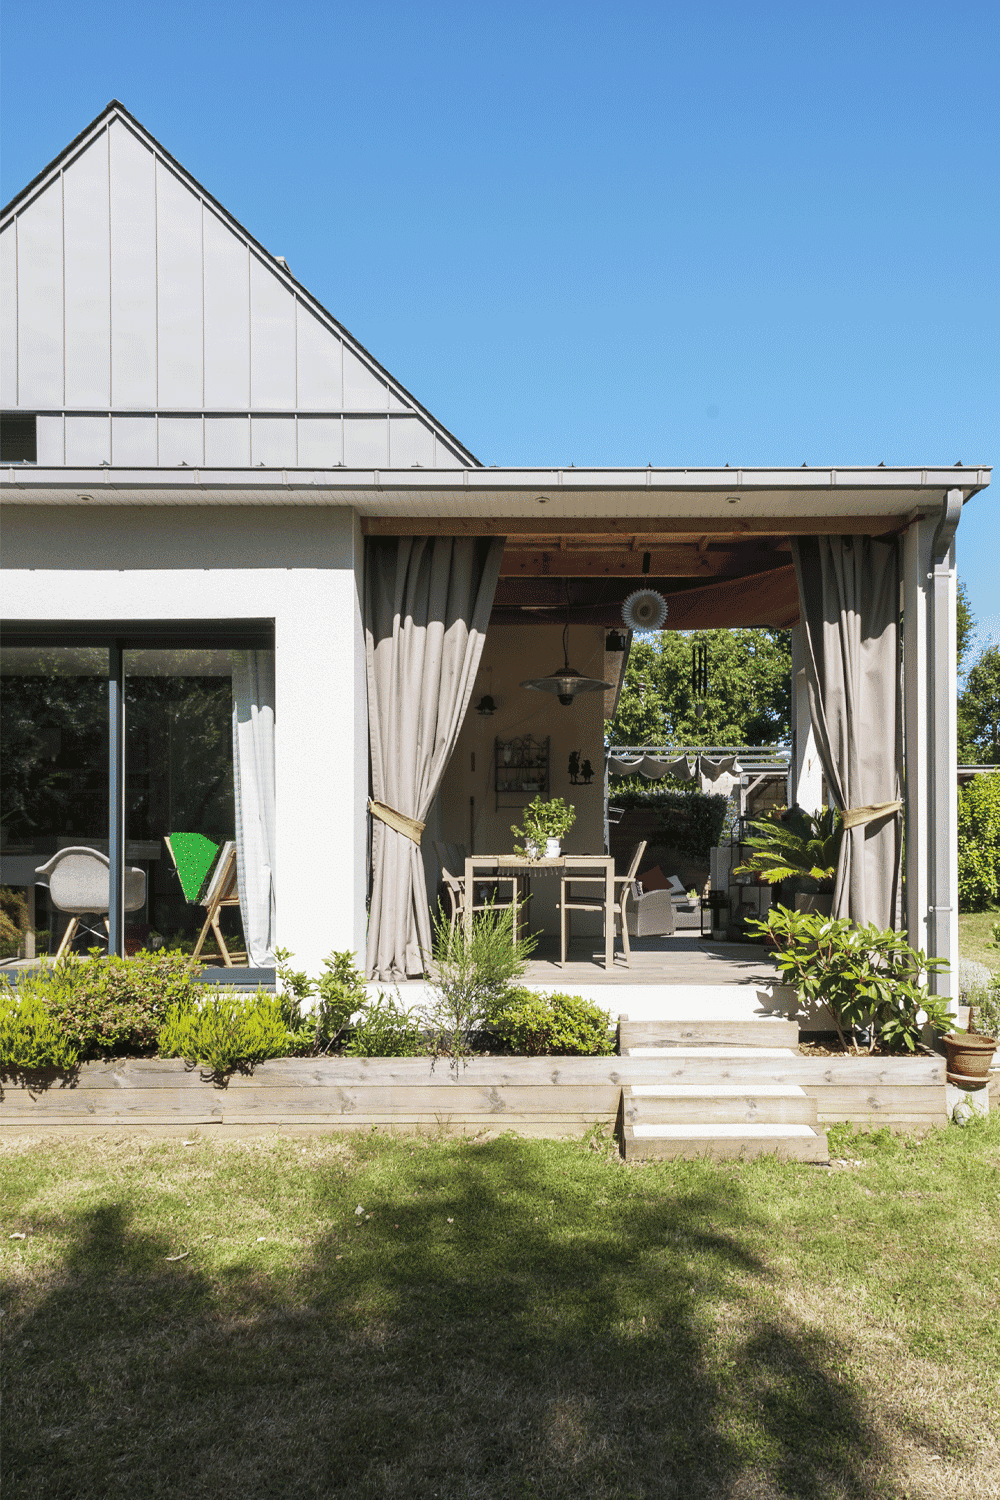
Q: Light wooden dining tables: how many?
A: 1